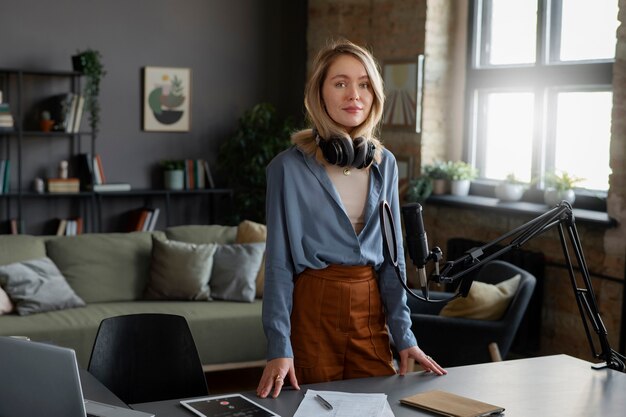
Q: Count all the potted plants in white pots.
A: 3